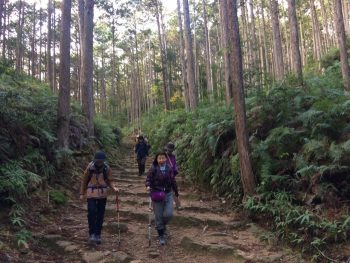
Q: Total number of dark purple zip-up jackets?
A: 1